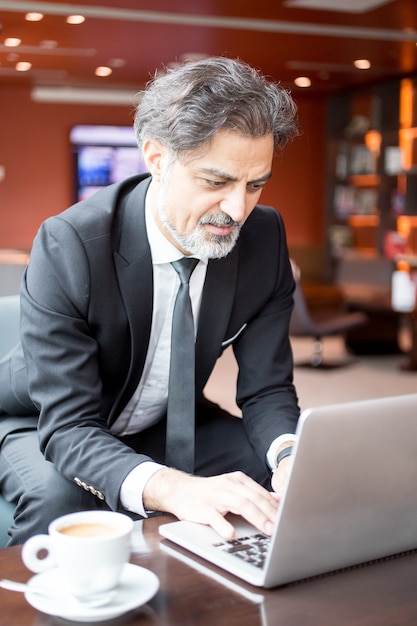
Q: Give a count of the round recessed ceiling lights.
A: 7